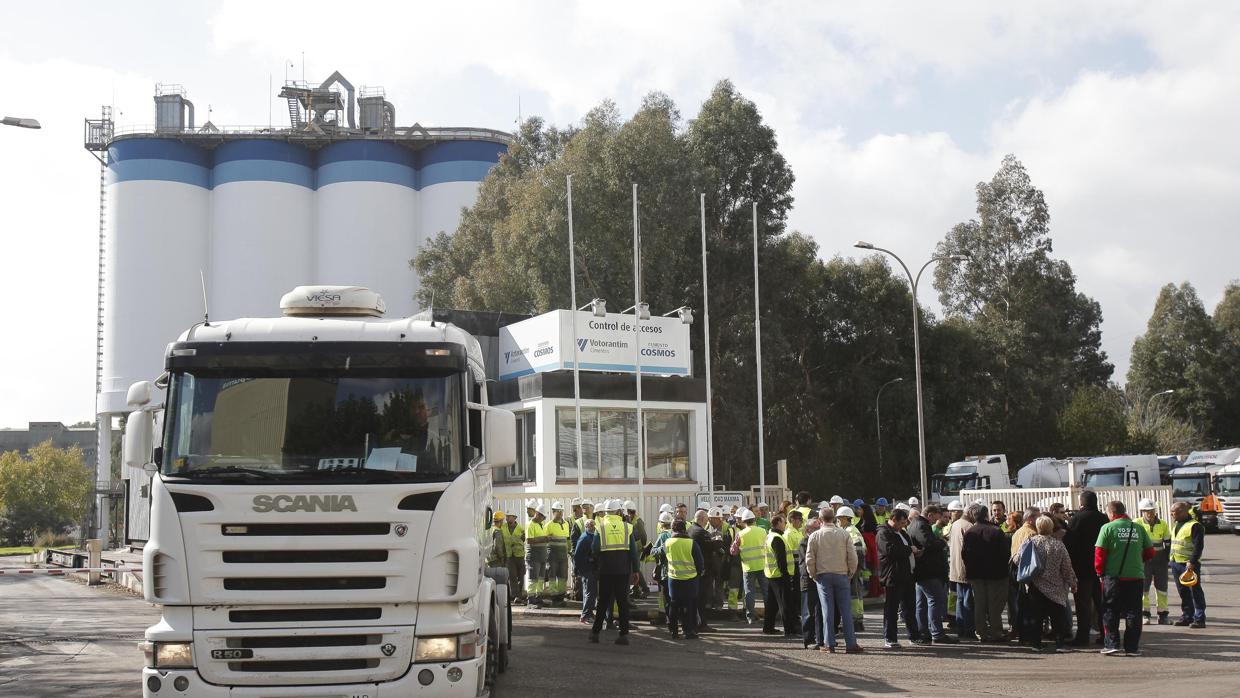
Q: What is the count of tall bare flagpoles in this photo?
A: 4